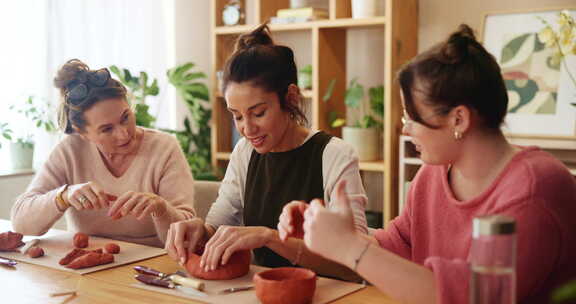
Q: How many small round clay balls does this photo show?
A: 3